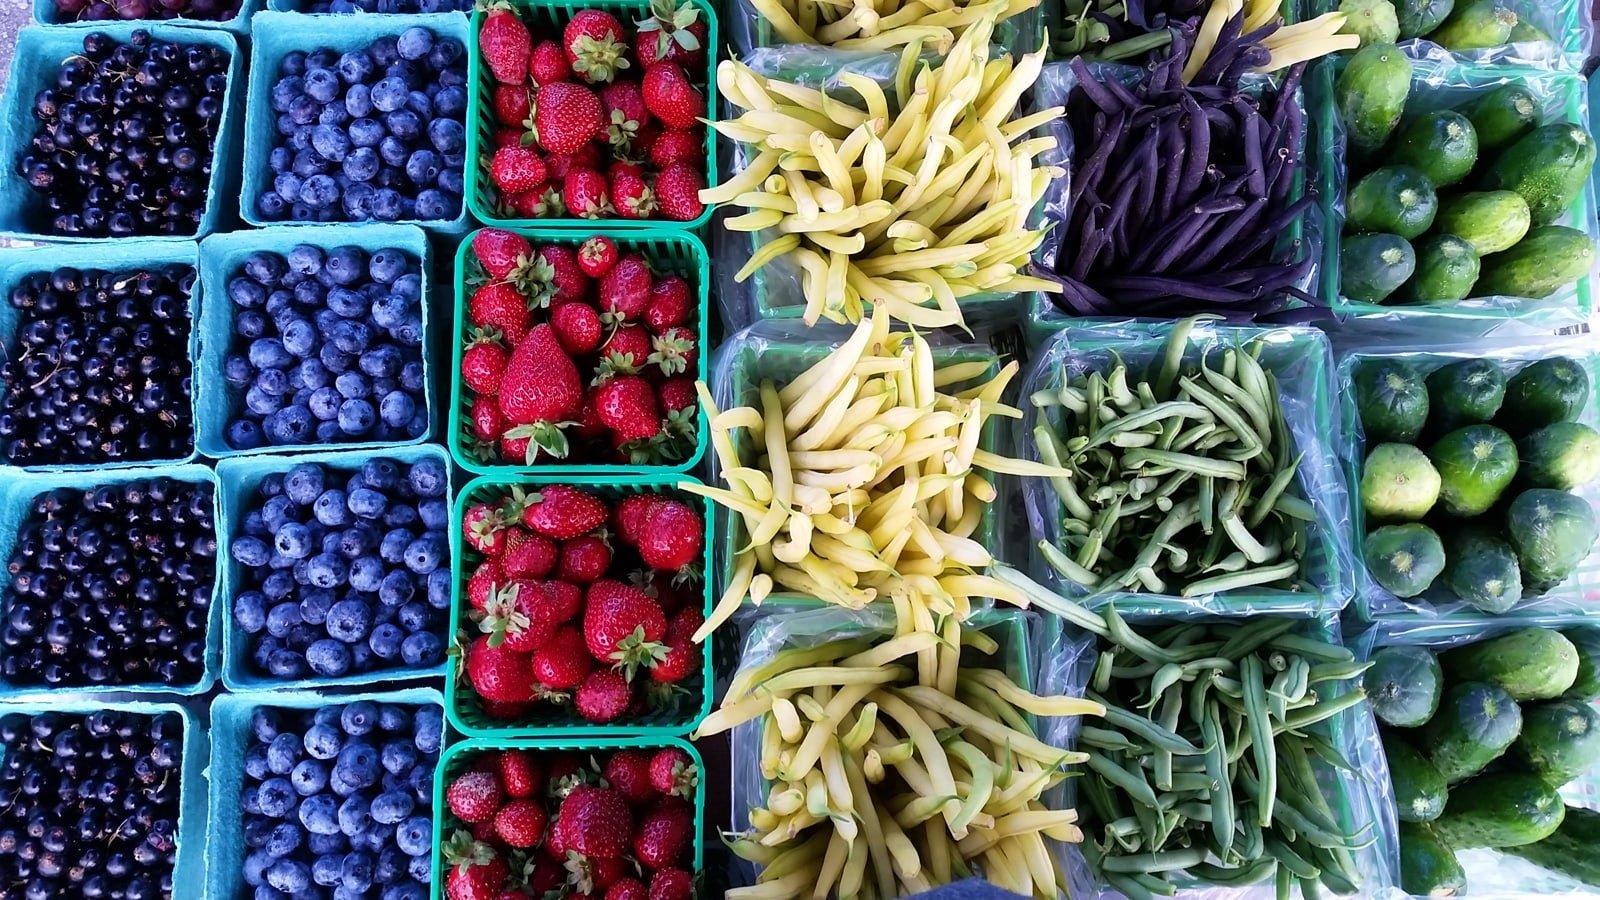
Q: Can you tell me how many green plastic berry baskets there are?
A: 4